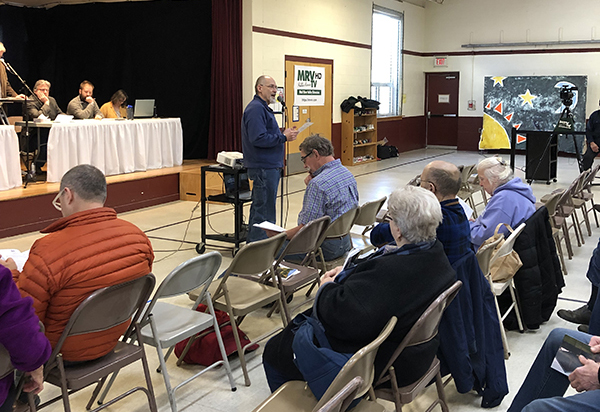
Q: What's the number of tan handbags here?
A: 1